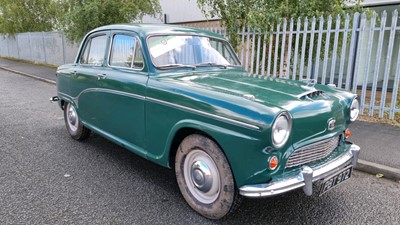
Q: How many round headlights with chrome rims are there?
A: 2